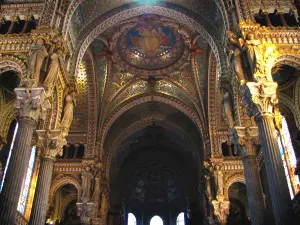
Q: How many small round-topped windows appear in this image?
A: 3